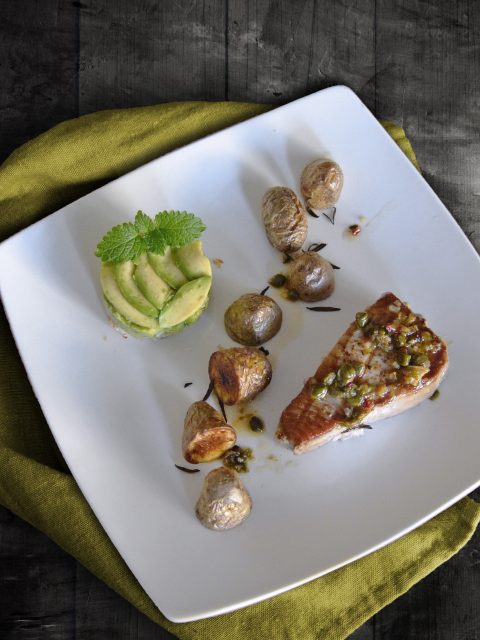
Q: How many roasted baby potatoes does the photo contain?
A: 7